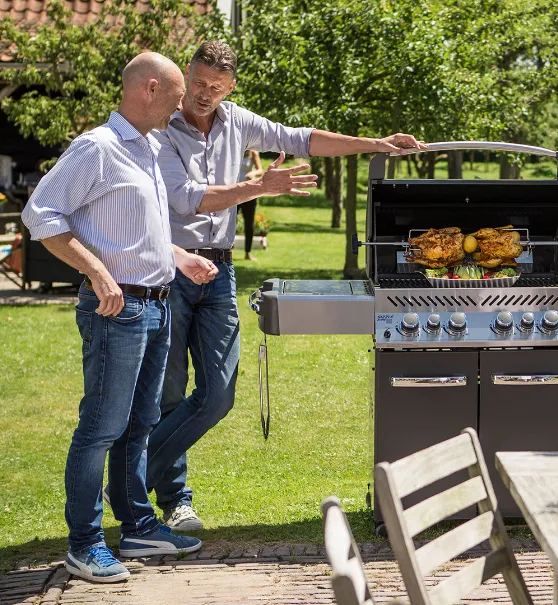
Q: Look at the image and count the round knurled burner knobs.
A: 6